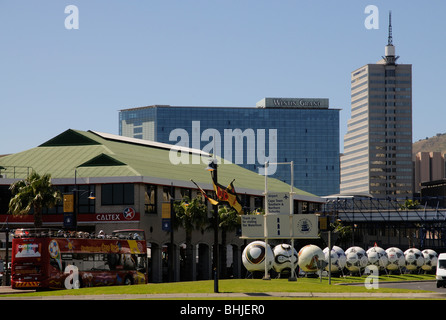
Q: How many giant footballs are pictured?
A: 9